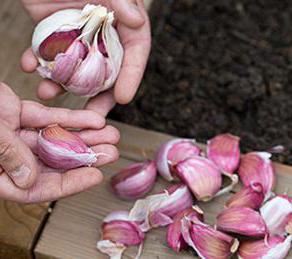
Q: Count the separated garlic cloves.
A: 14